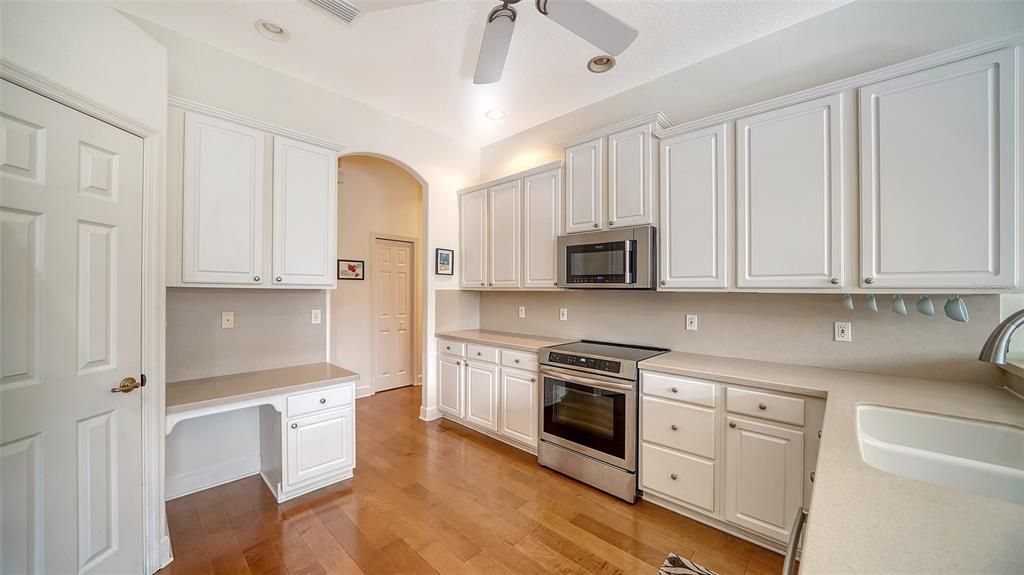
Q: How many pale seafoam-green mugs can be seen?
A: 5